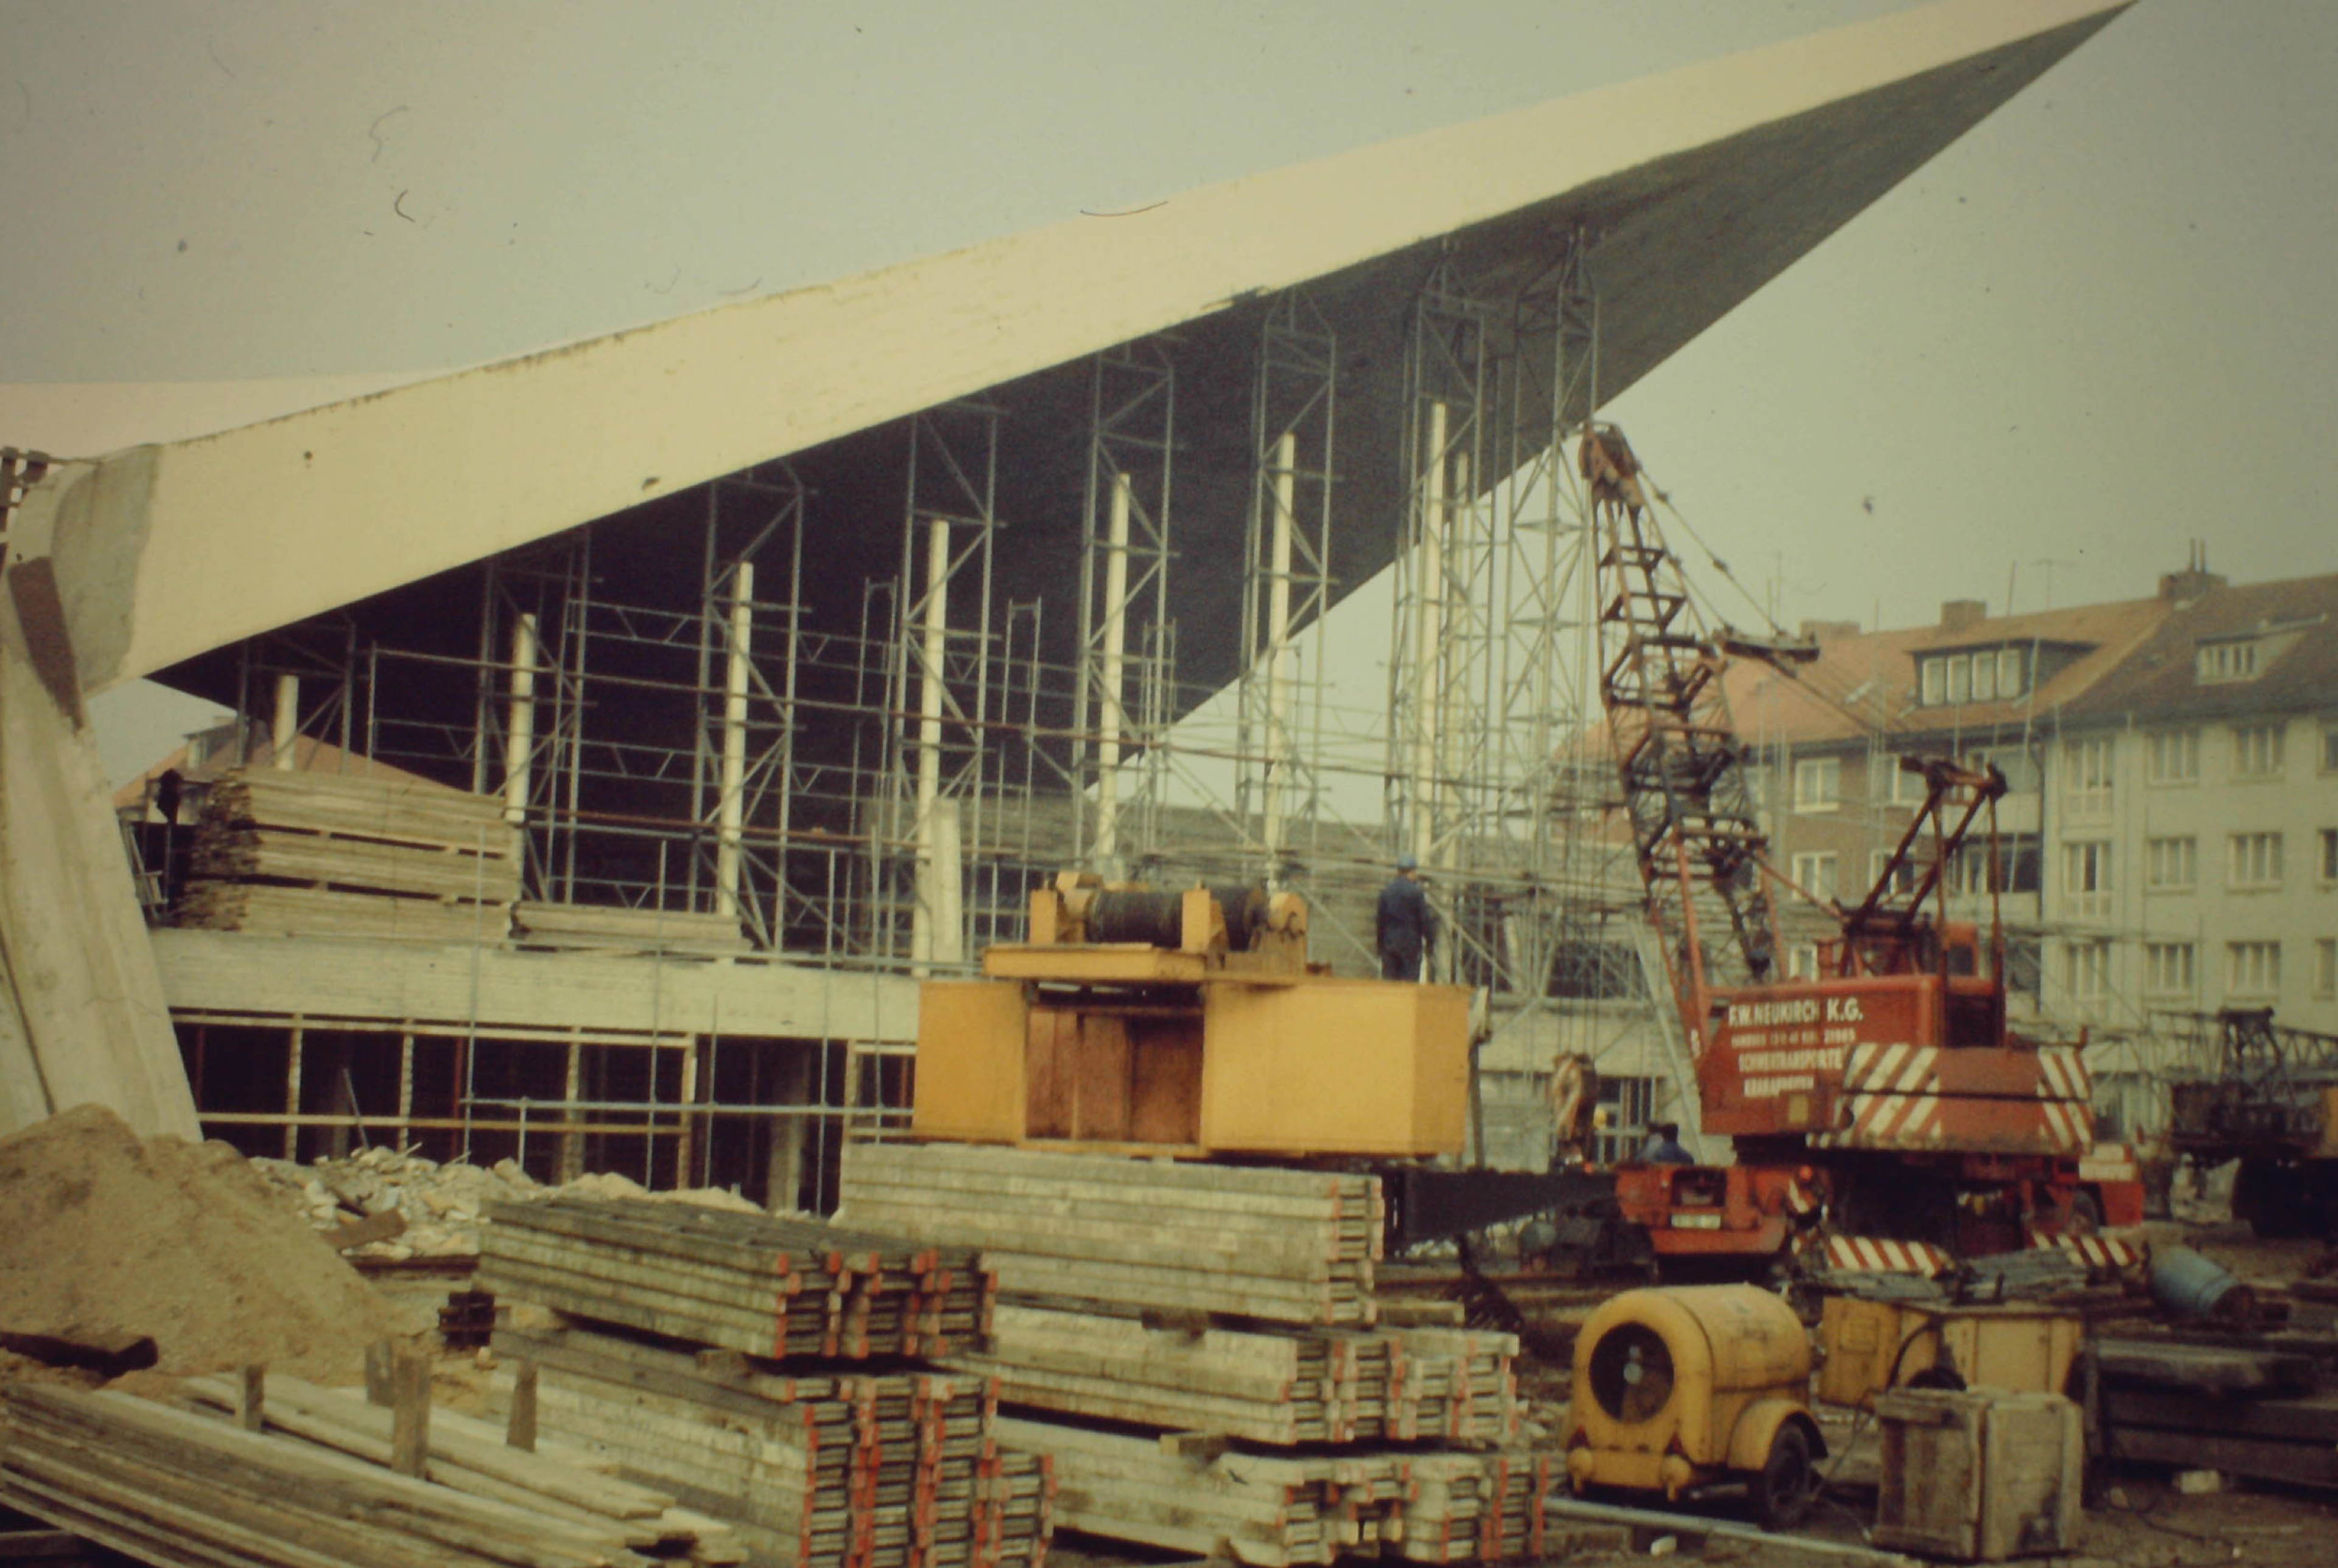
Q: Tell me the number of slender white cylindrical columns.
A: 8